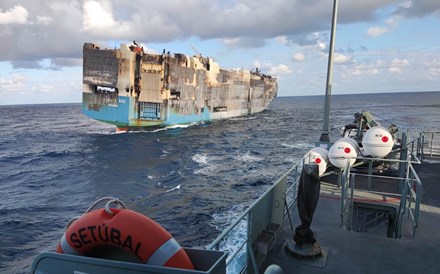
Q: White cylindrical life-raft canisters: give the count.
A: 3